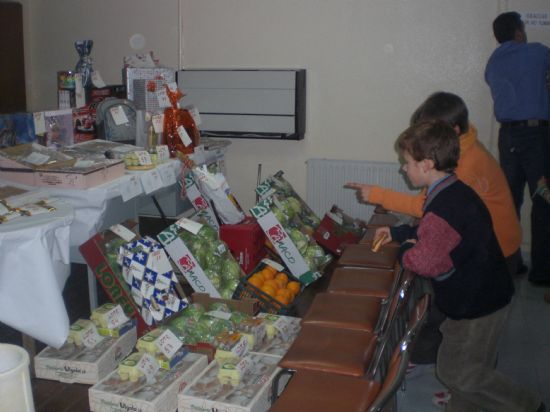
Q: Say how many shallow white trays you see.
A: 4